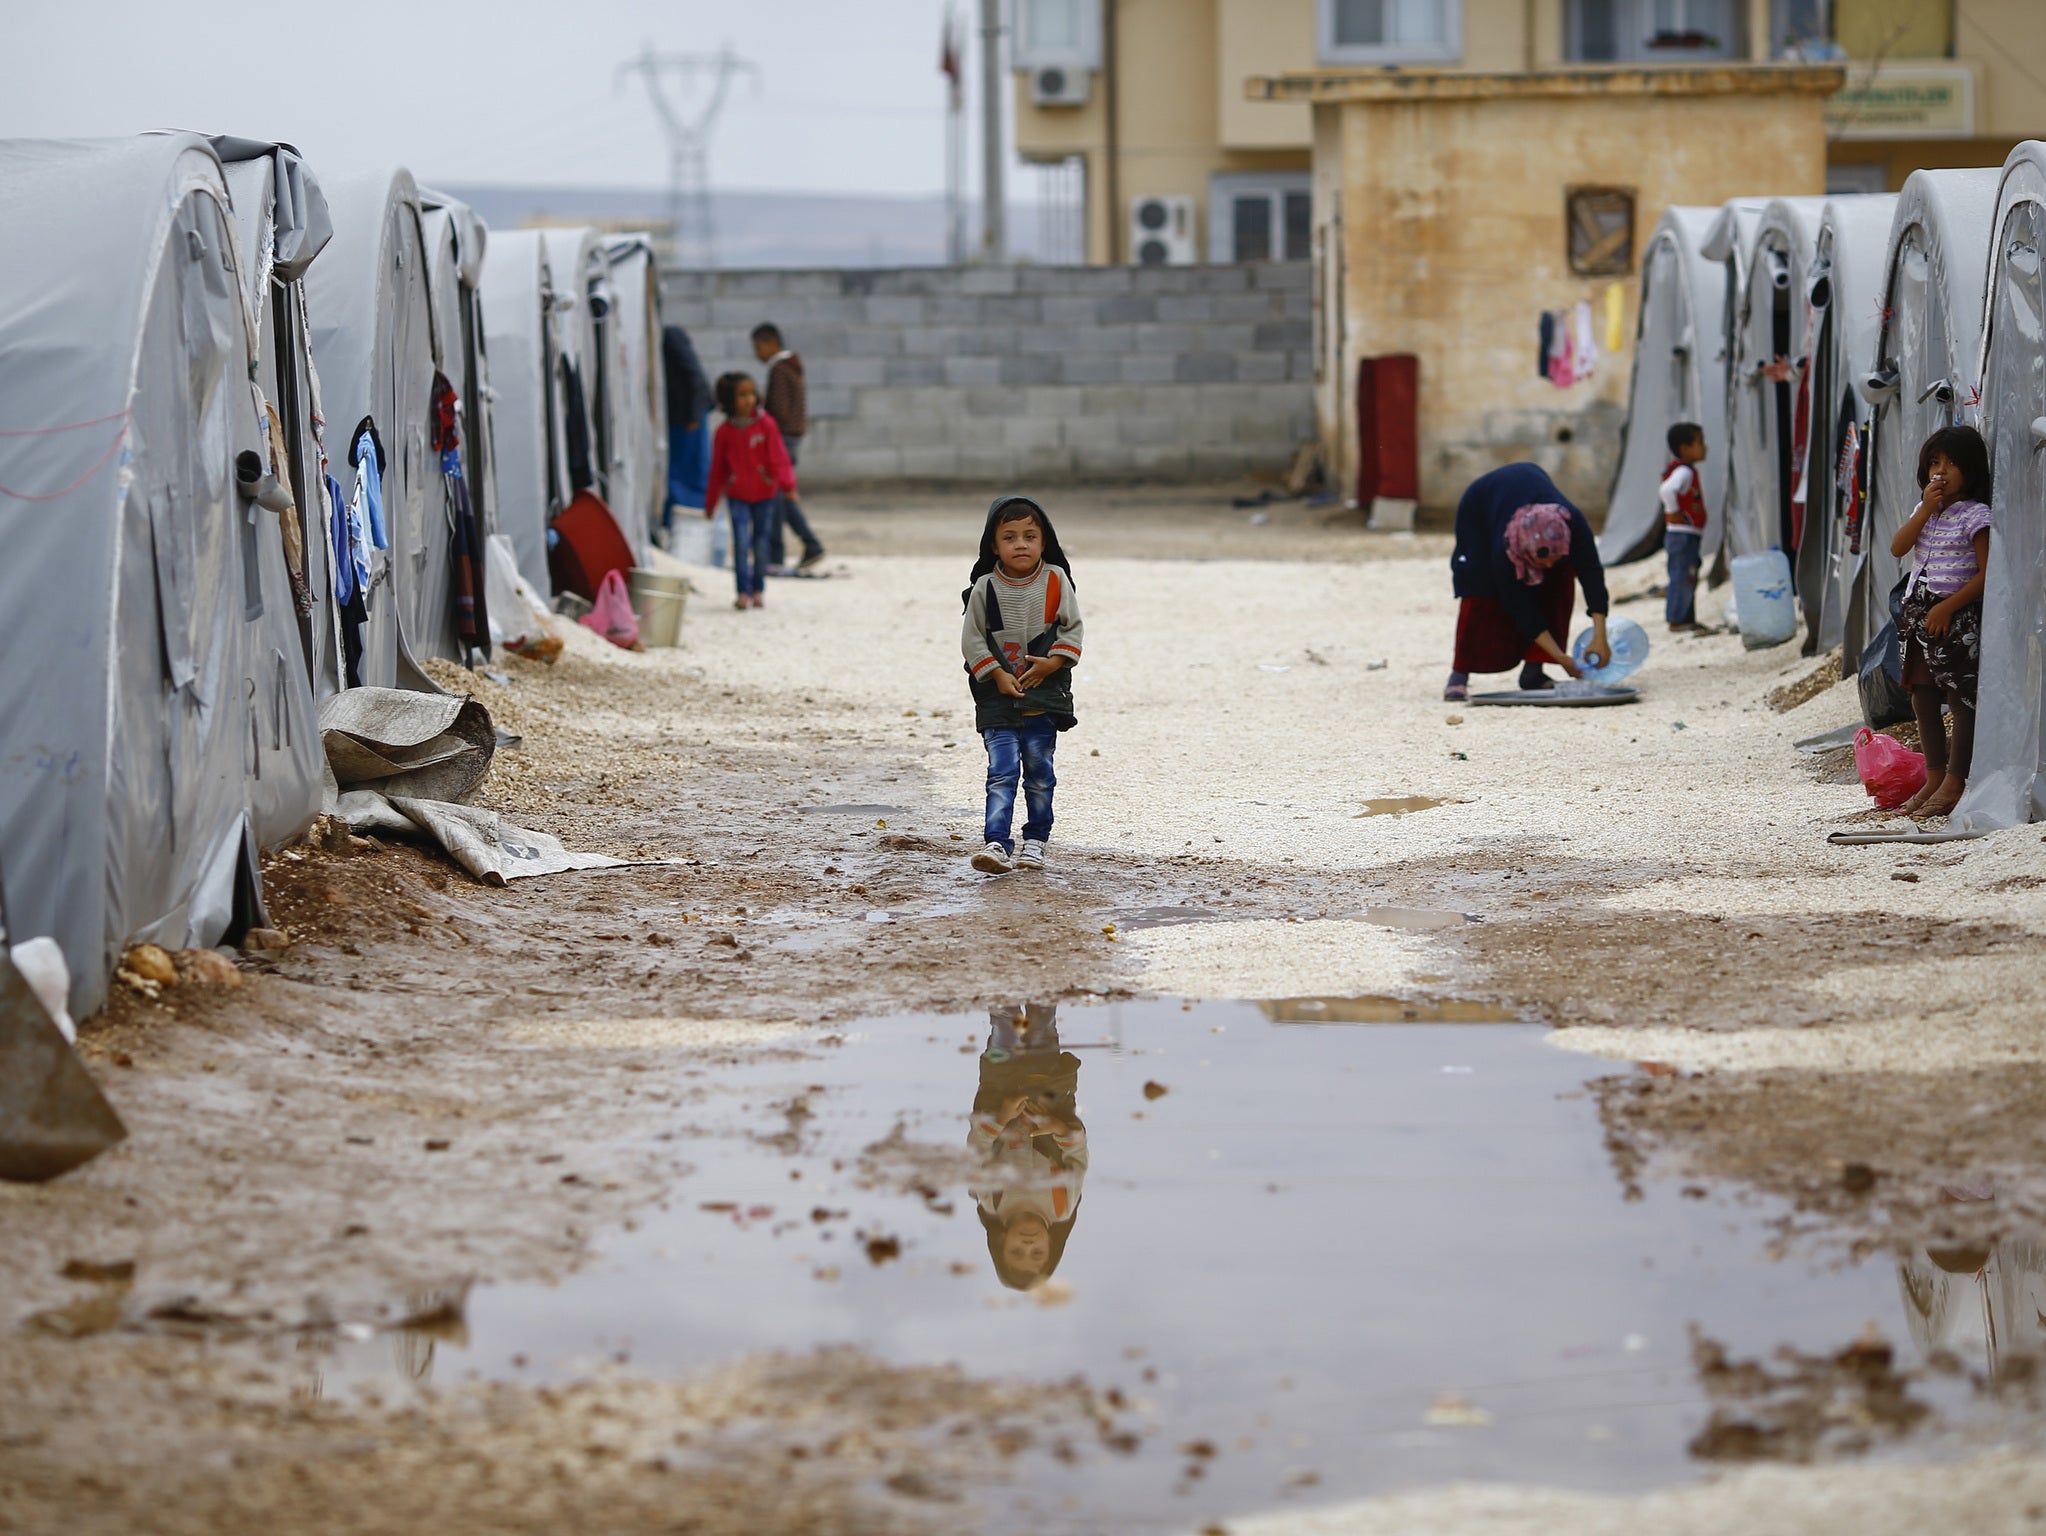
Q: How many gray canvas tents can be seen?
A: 13